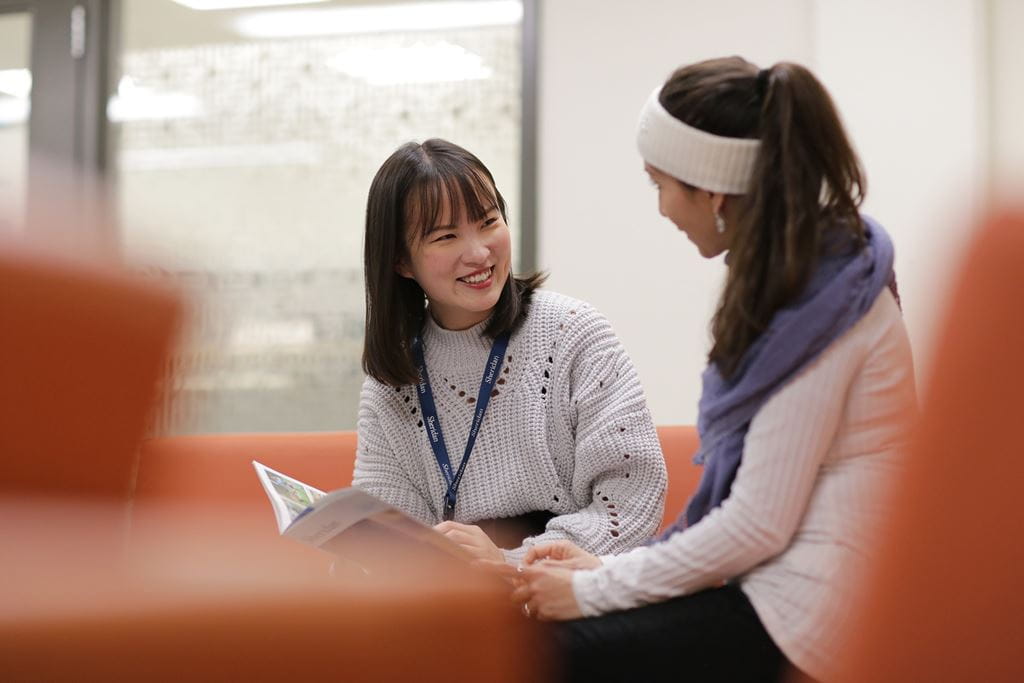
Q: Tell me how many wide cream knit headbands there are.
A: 1